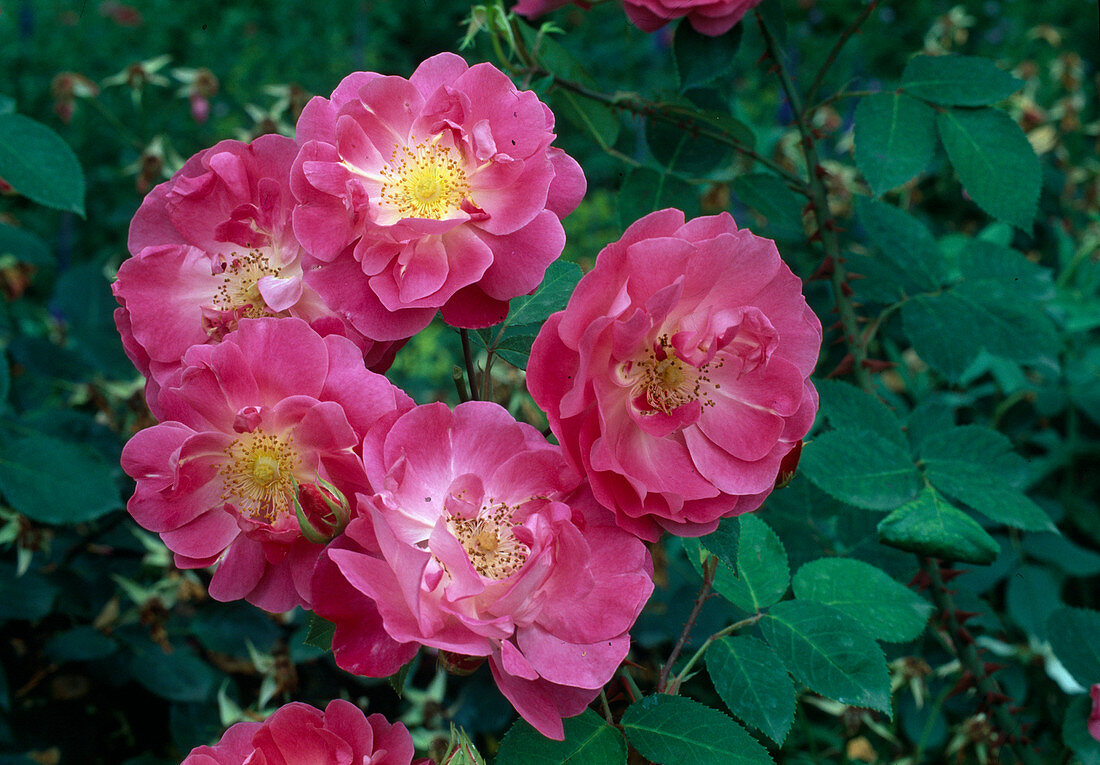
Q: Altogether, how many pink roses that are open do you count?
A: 5